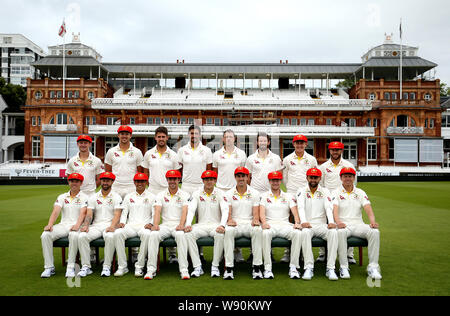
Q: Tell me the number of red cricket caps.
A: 13